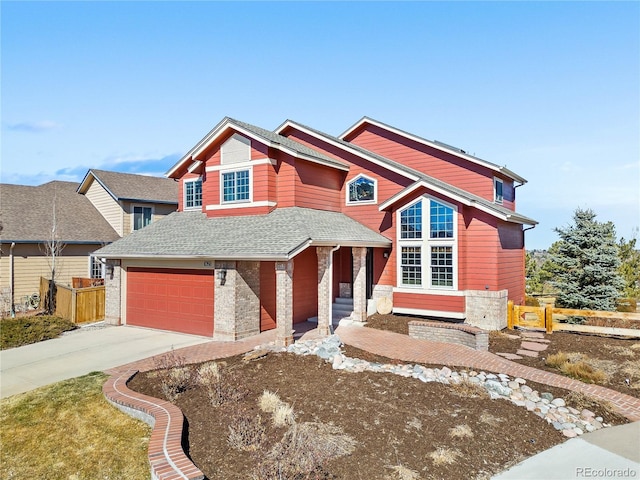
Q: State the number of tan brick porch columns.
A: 3